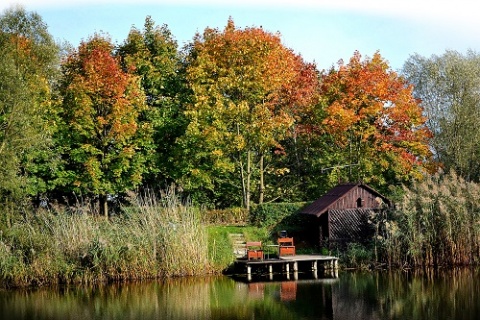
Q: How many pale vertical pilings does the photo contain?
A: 7